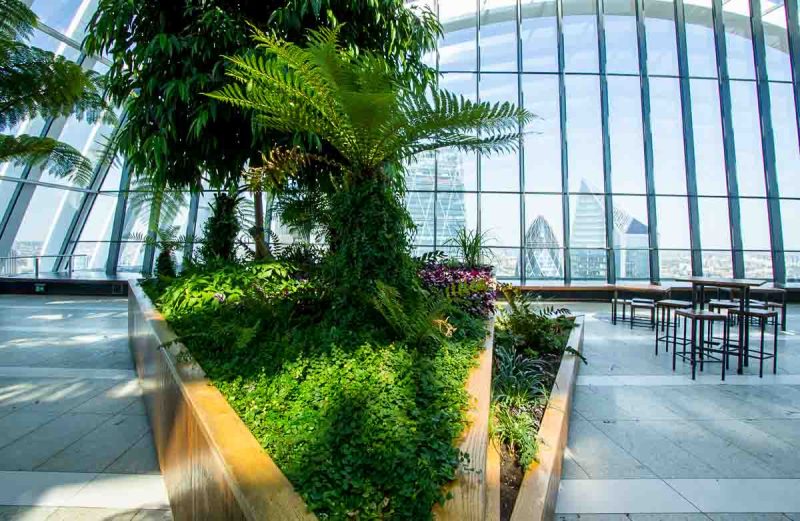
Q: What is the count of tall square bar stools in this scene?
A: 4